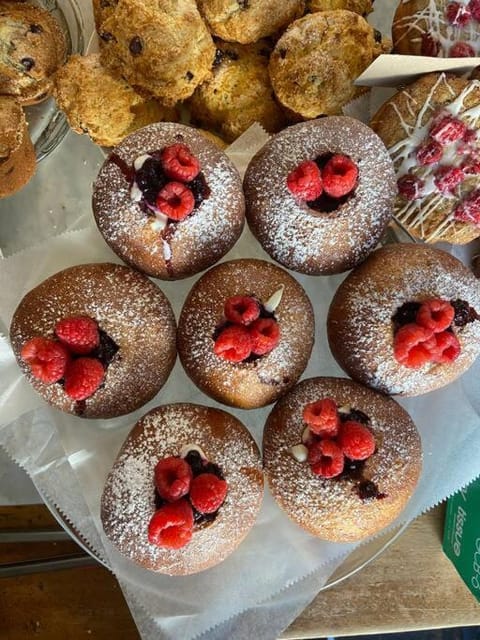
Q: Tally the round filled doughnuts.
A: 7